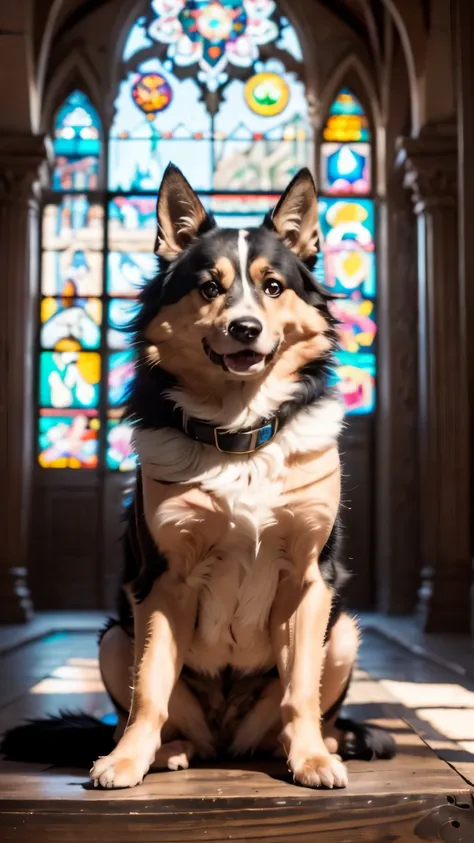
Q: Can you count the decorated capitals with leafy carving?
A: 2